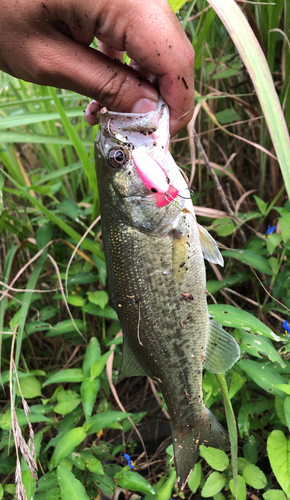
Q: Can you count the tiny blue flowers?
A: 3